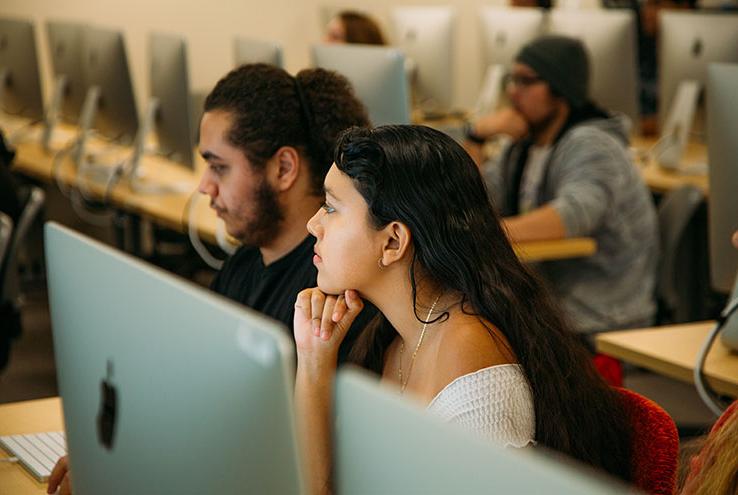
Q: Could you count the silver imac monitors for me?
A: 13